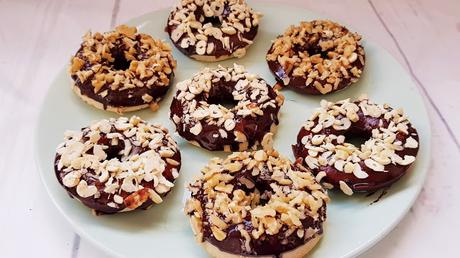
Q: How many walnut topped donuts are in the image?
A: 3